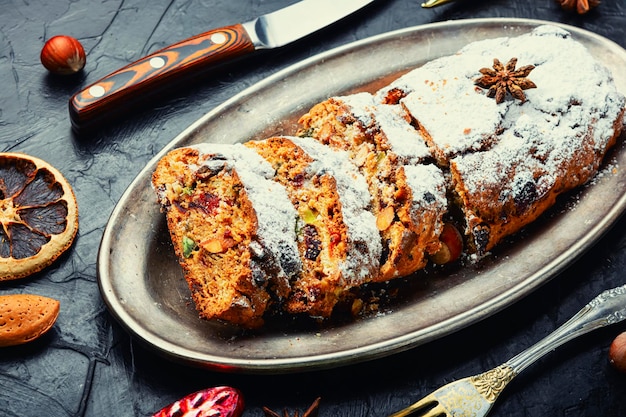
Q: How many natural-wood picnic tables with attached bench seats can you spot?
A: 0